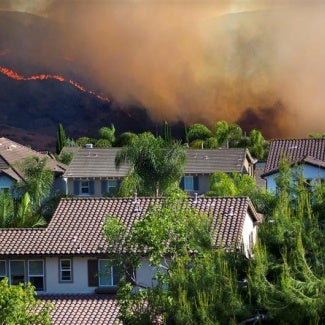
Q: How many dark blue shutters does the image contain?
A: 6